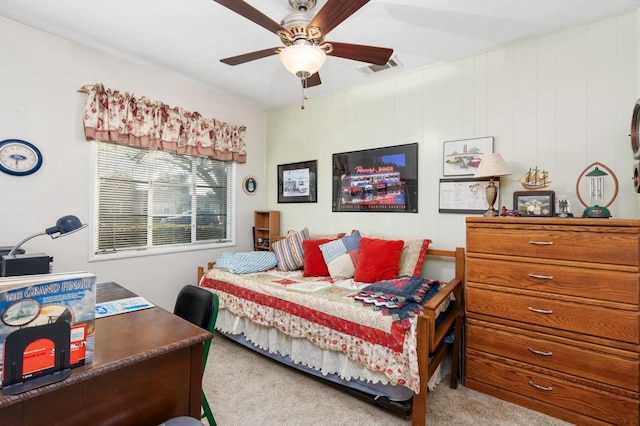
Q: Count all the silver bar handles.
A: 5